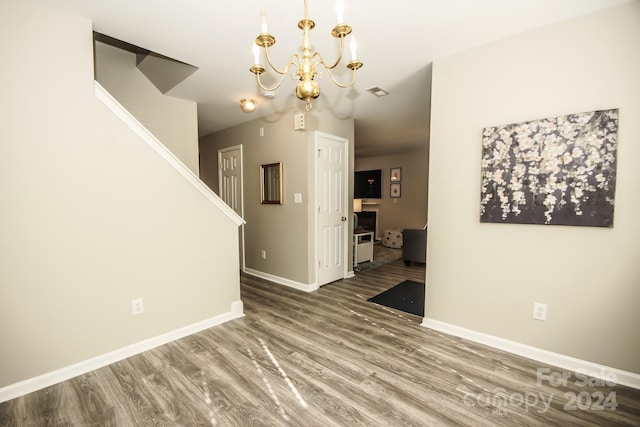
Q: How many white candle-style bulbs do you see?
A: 4